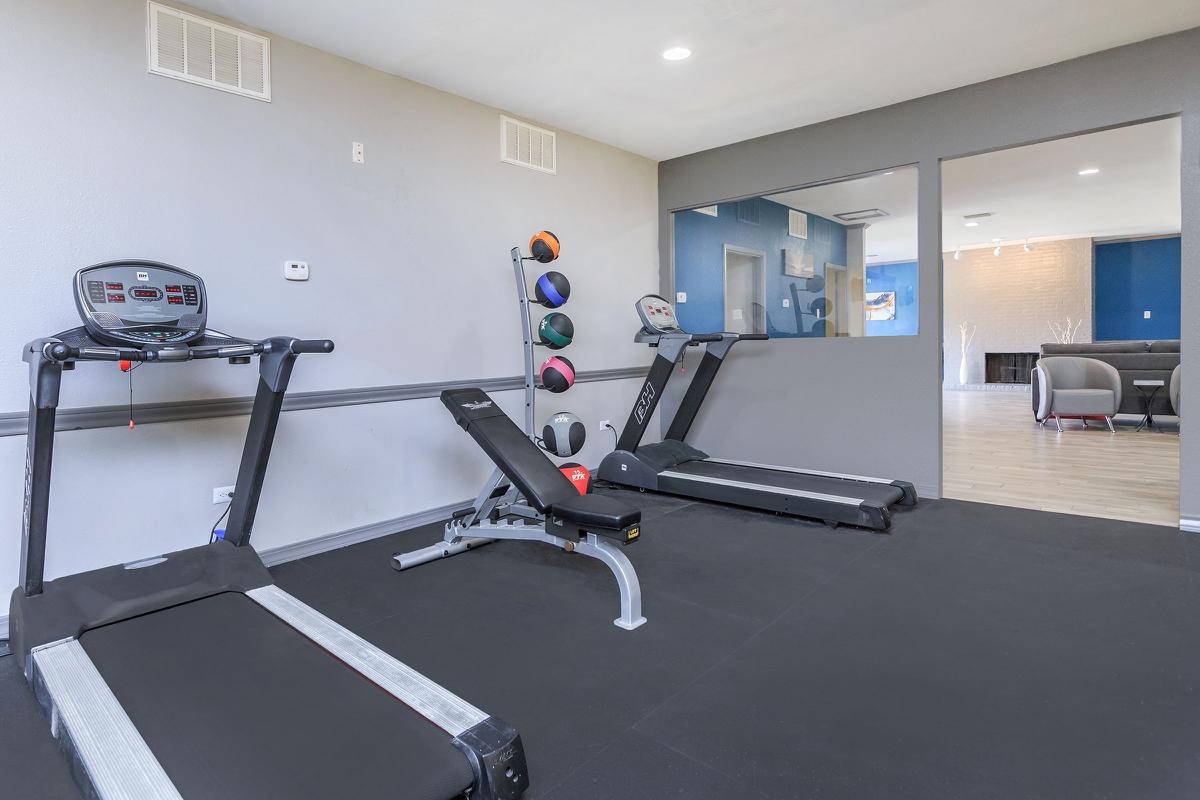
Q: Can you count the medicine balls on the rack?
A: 6